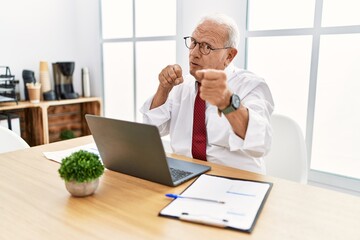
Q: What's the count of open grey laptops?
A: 1